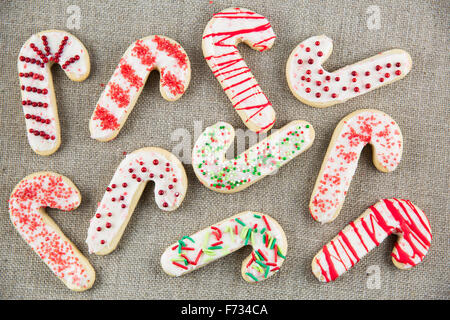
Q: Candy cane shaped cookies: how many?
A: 10